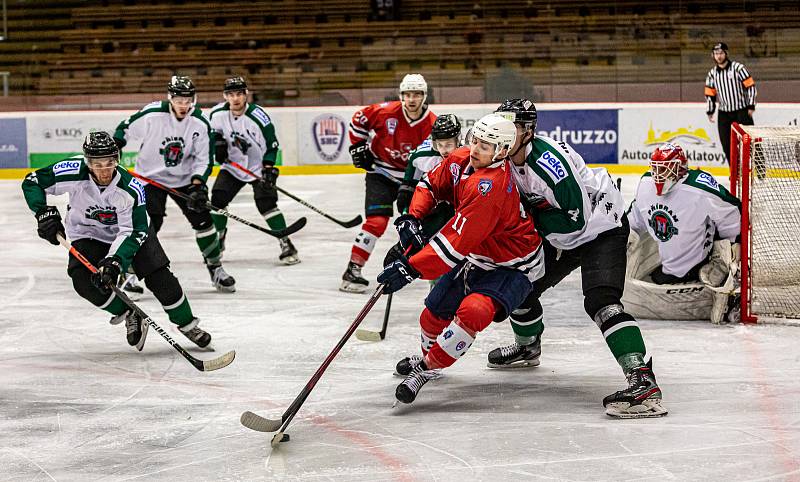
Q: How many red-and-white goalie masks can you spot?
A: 1